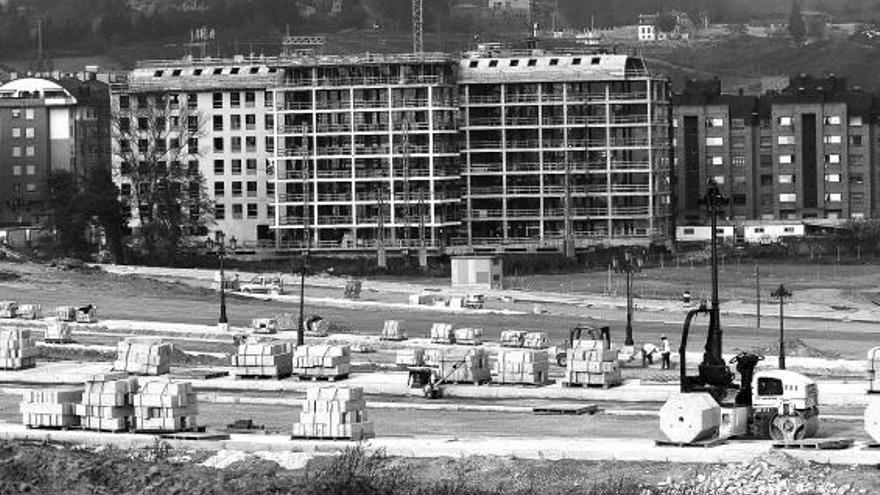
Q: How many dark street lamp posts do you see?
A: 5